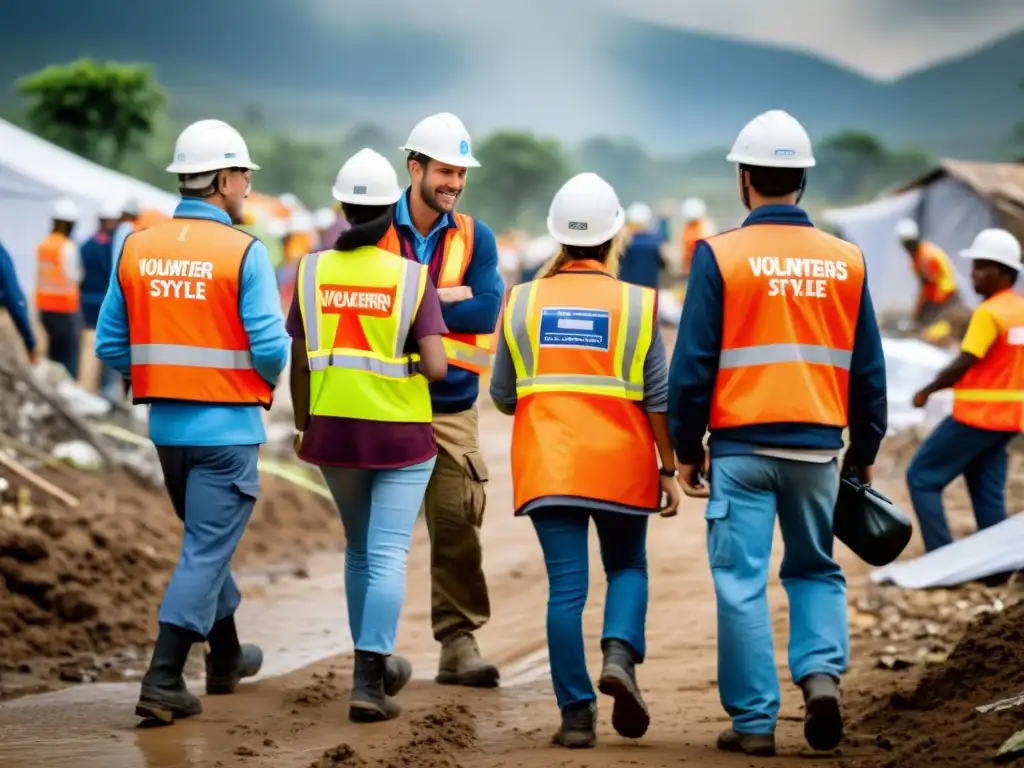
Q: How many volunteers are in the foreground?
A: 5